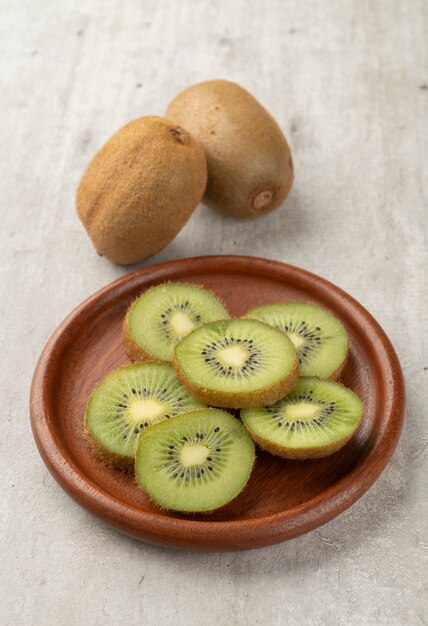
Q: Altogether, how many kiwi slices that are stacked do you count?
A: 6